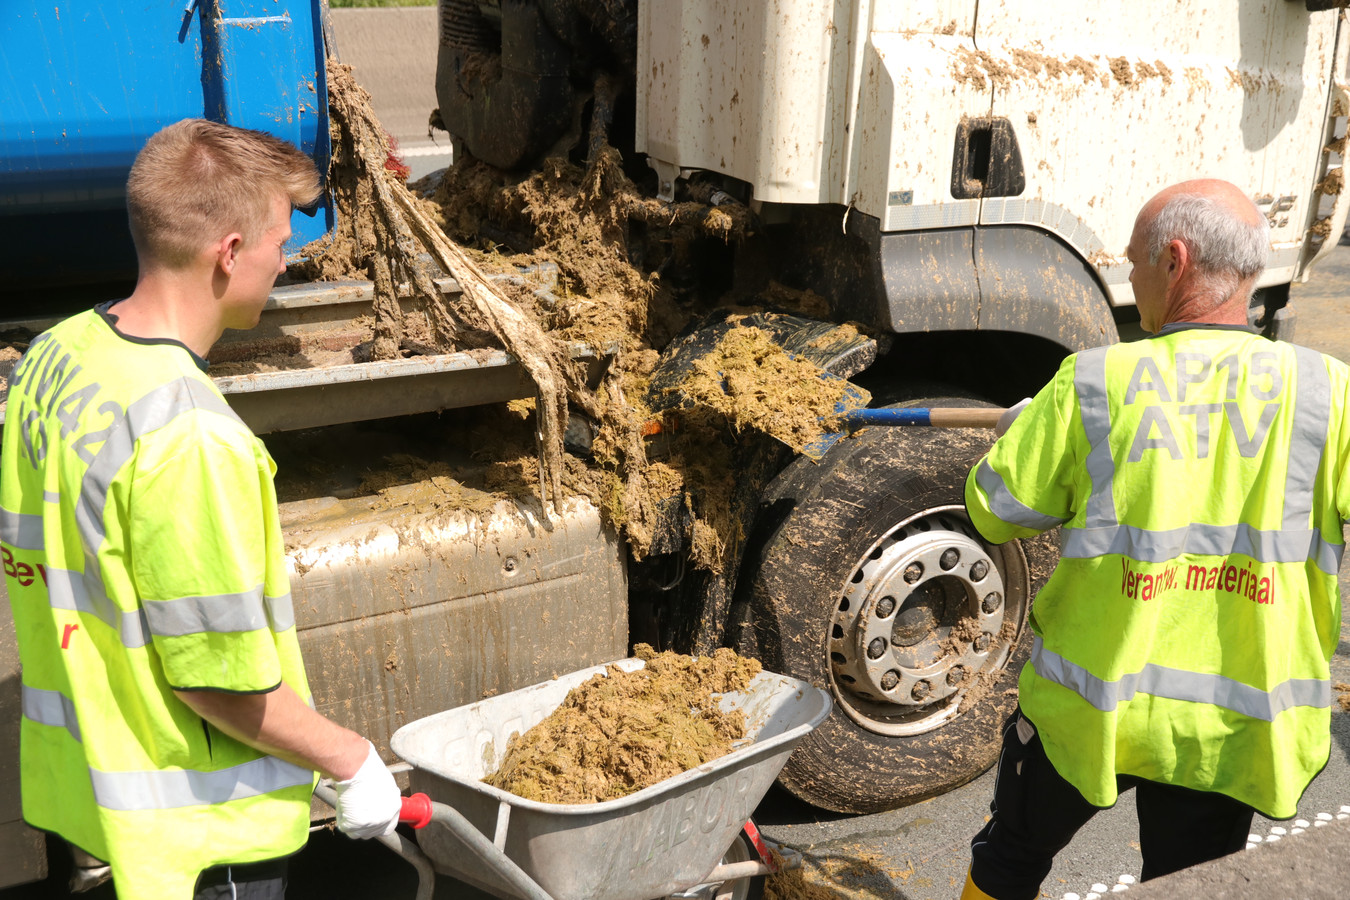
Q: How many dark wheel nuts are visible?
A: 10